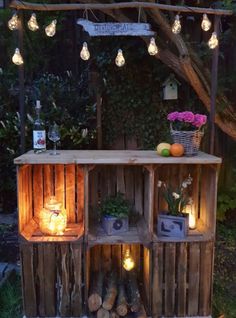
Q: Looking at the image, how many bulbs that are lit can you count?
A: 11